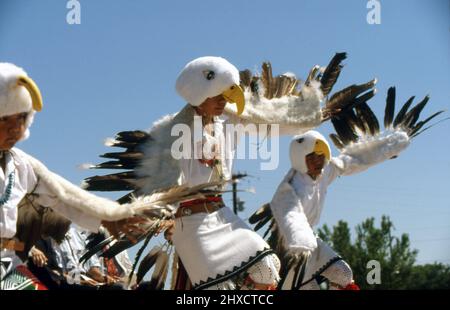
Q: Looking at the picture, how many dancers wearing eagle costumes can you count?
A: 3